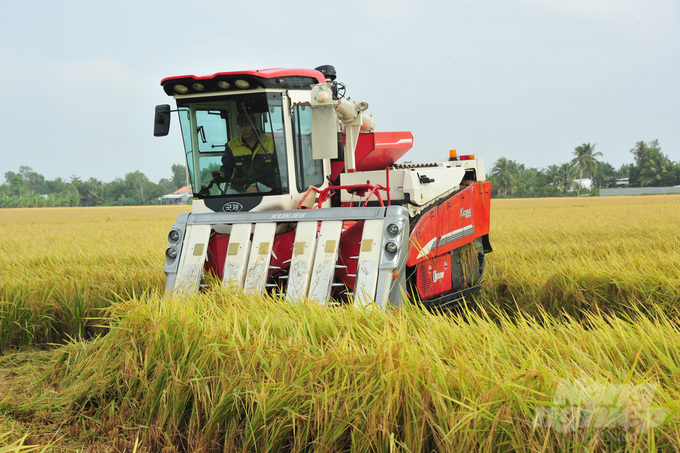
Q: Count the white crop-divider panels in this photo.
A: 6